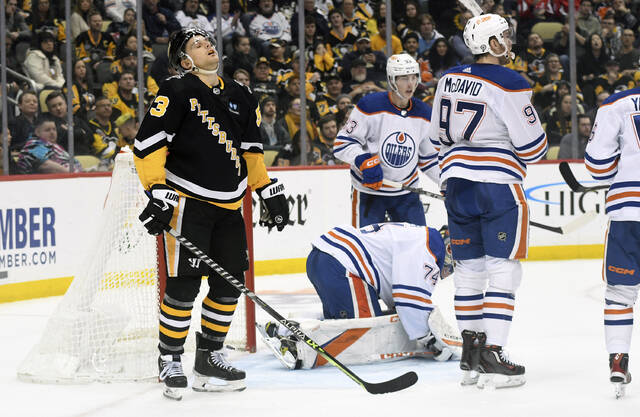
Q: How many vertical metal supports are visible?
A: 7